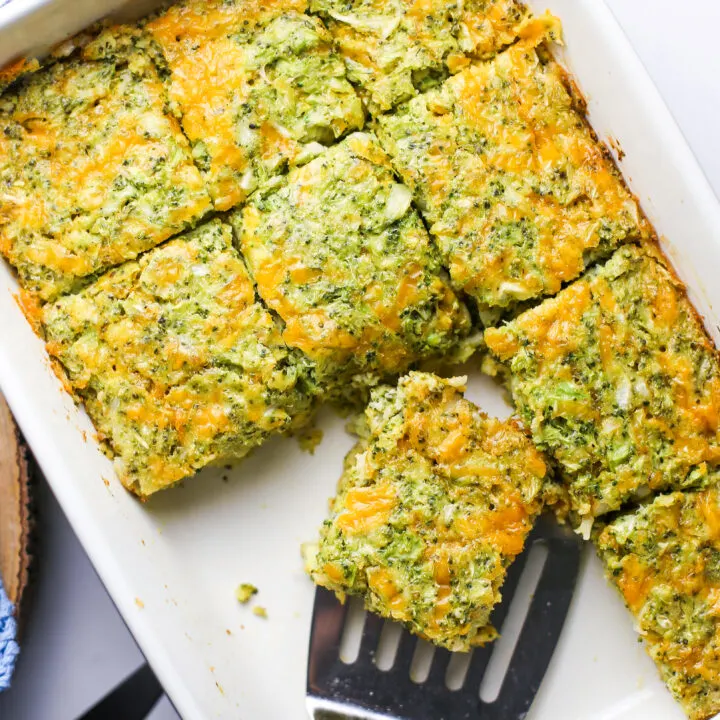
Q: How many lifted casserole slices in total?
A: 1